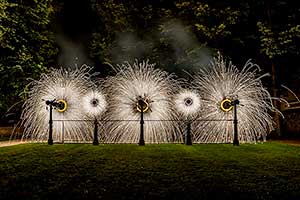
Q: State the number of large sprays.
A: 3